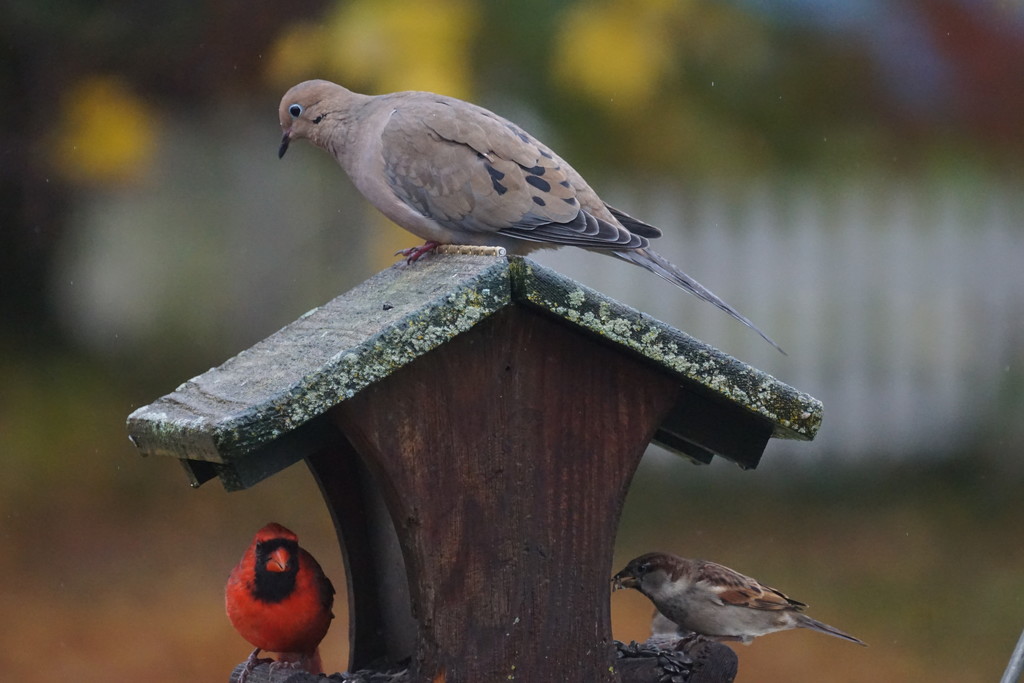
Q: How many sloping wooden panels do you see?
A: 2